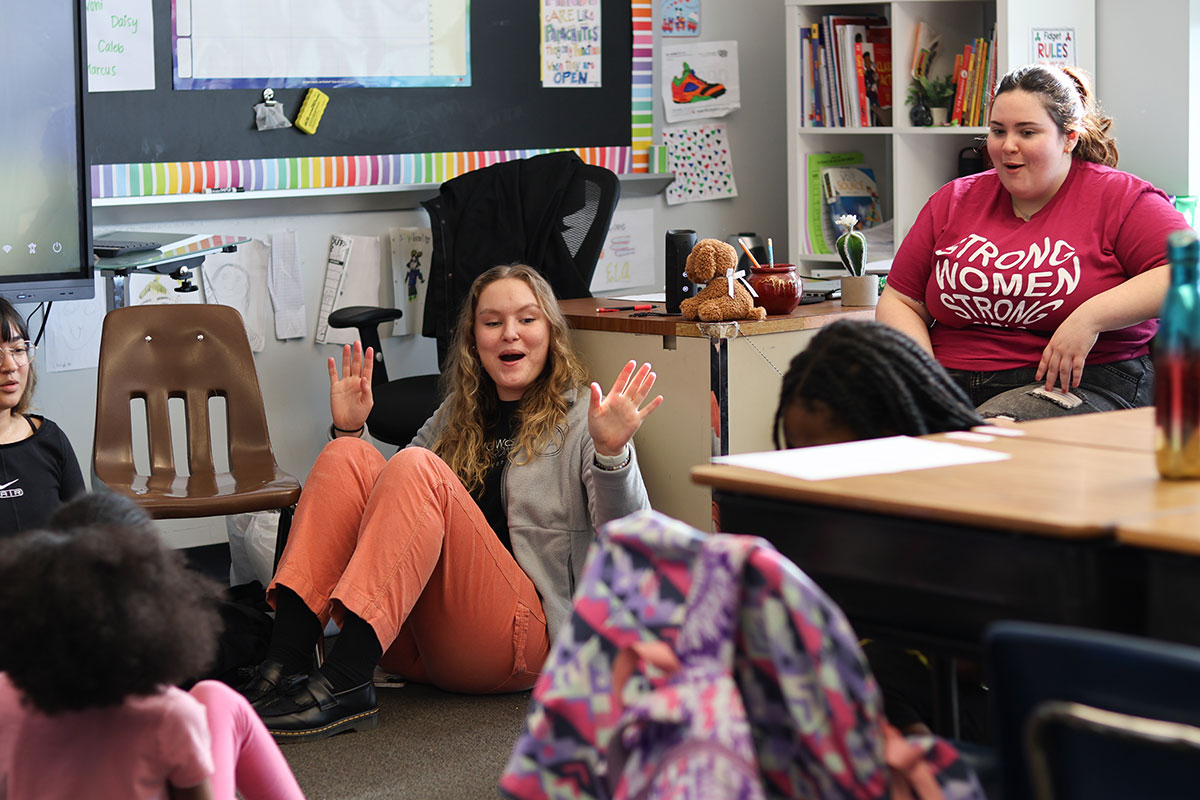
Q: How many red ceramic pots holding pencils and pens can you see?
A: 1